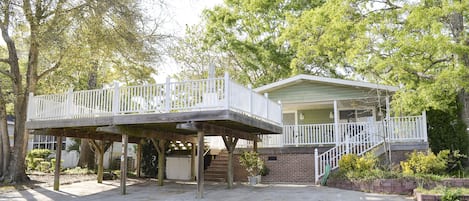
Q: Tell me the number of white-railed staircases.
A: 1